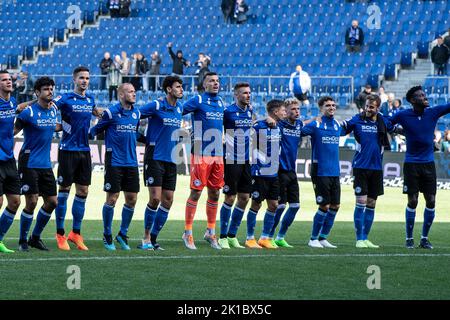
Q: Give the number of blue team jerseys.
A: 12